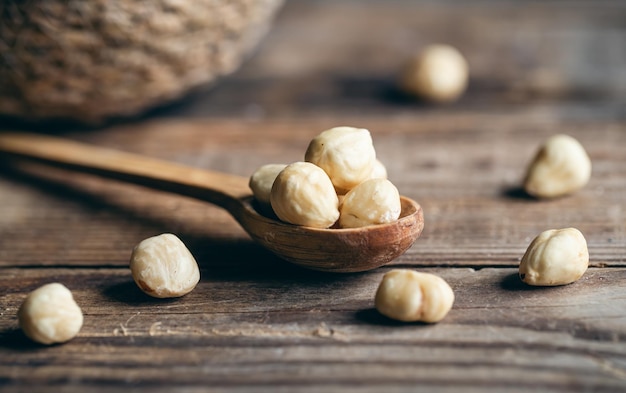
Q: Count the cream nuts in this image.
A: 11